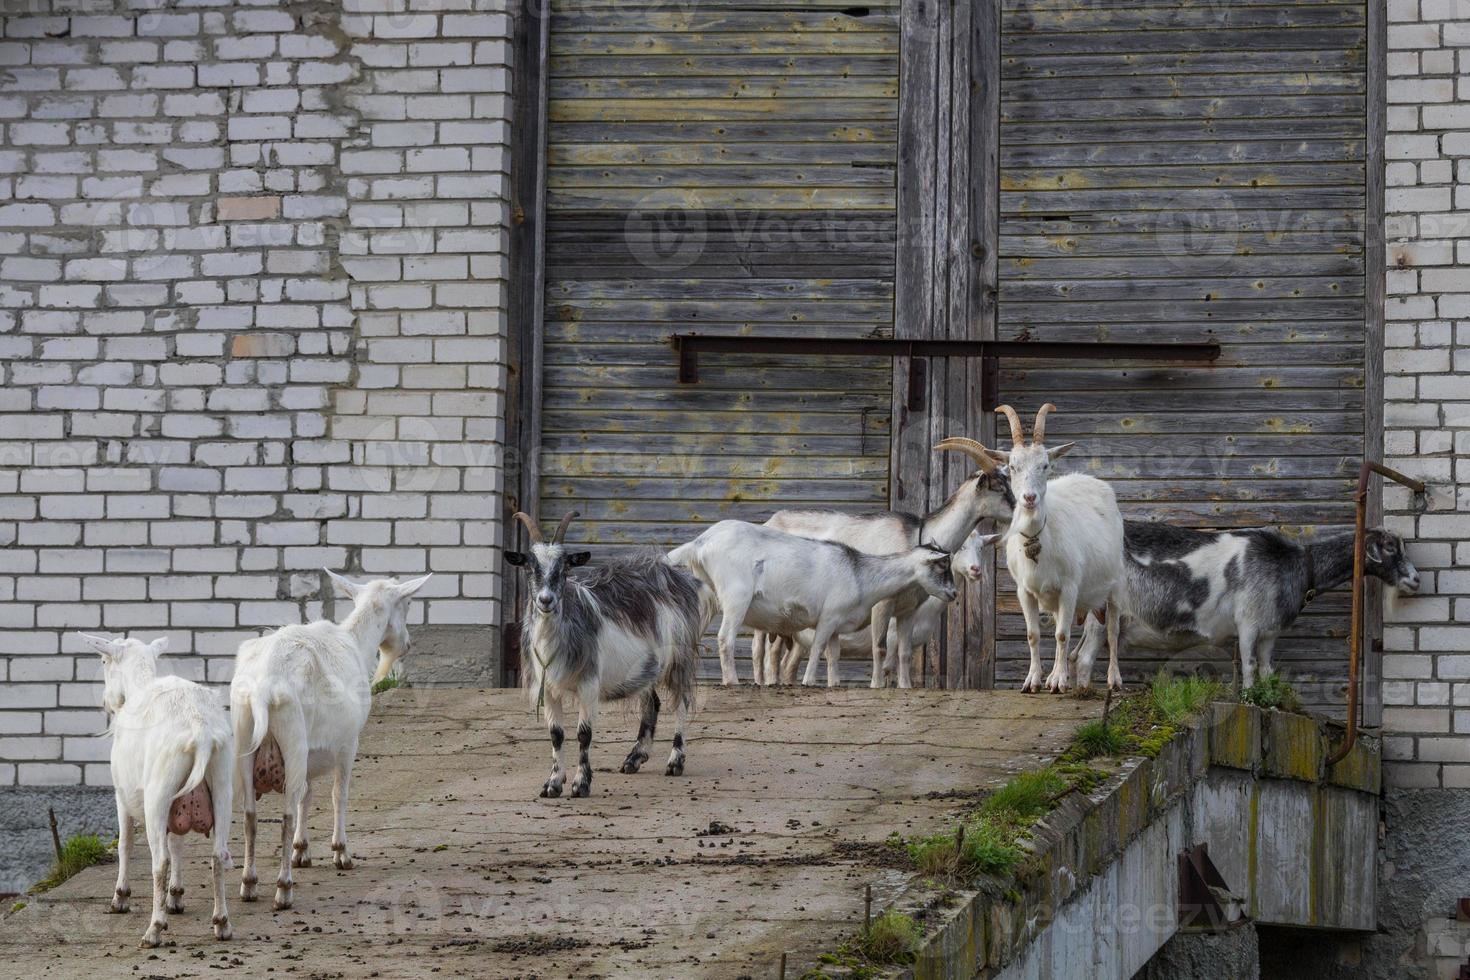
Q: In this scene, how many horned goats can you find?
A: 3